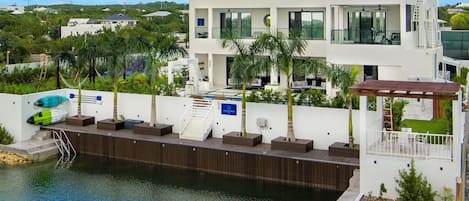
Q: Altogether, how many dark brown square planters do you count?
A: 6